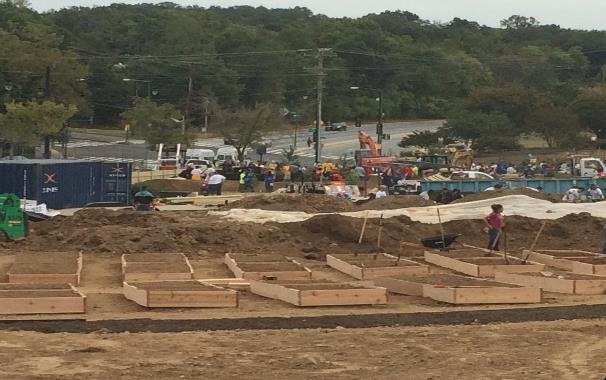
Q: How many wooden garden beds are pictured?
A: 11